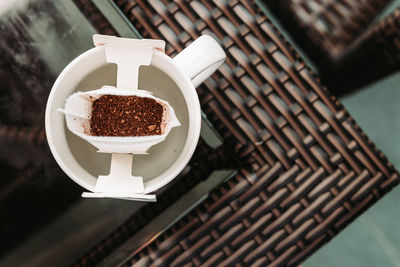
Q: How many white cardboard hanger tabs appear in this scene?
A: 2